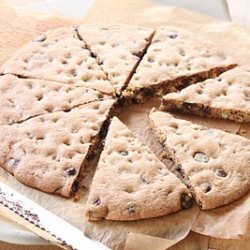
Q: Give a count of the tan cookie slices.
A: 8